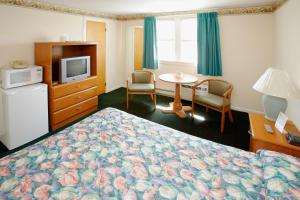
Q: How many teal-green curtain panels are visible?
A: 2